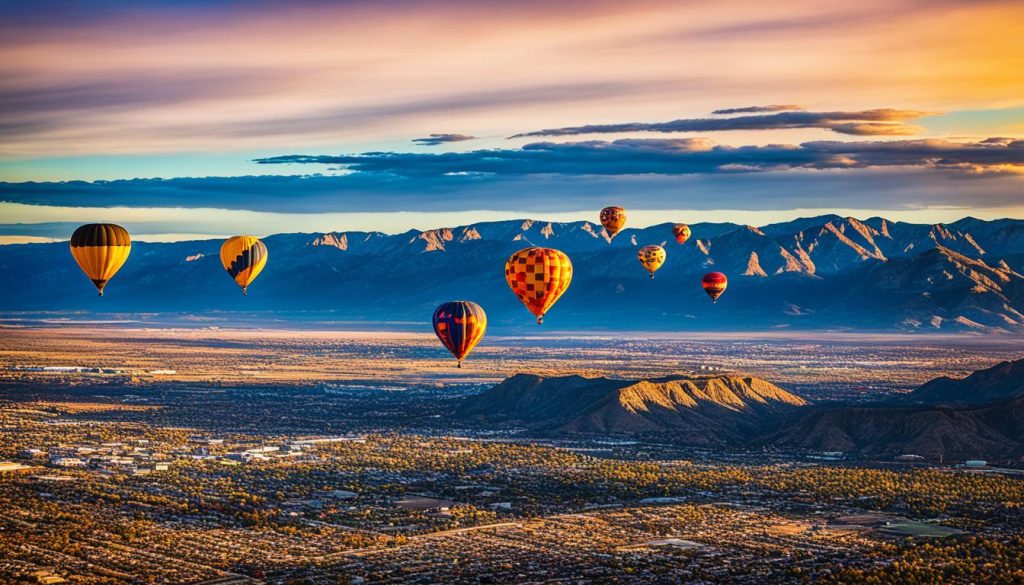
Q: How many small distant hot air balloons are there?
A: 4